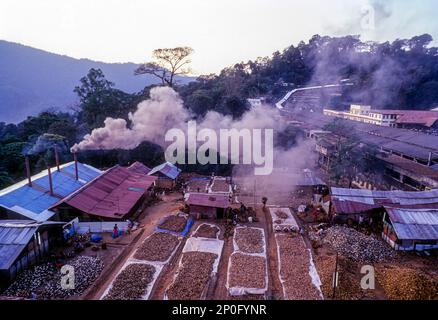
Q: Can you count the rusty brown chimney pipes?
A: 4